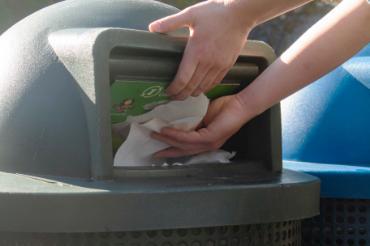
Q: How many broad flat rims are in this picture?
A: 2